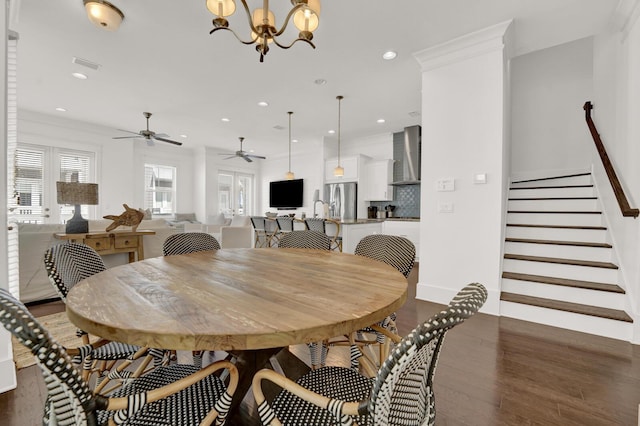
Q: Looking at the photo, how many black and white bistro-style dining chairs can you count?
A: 6